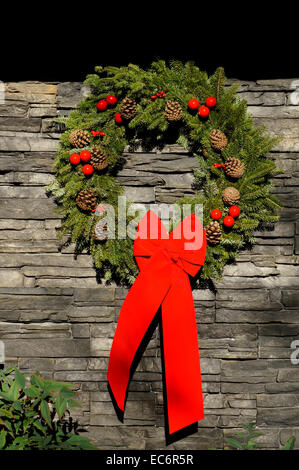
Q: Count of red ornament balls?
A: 12